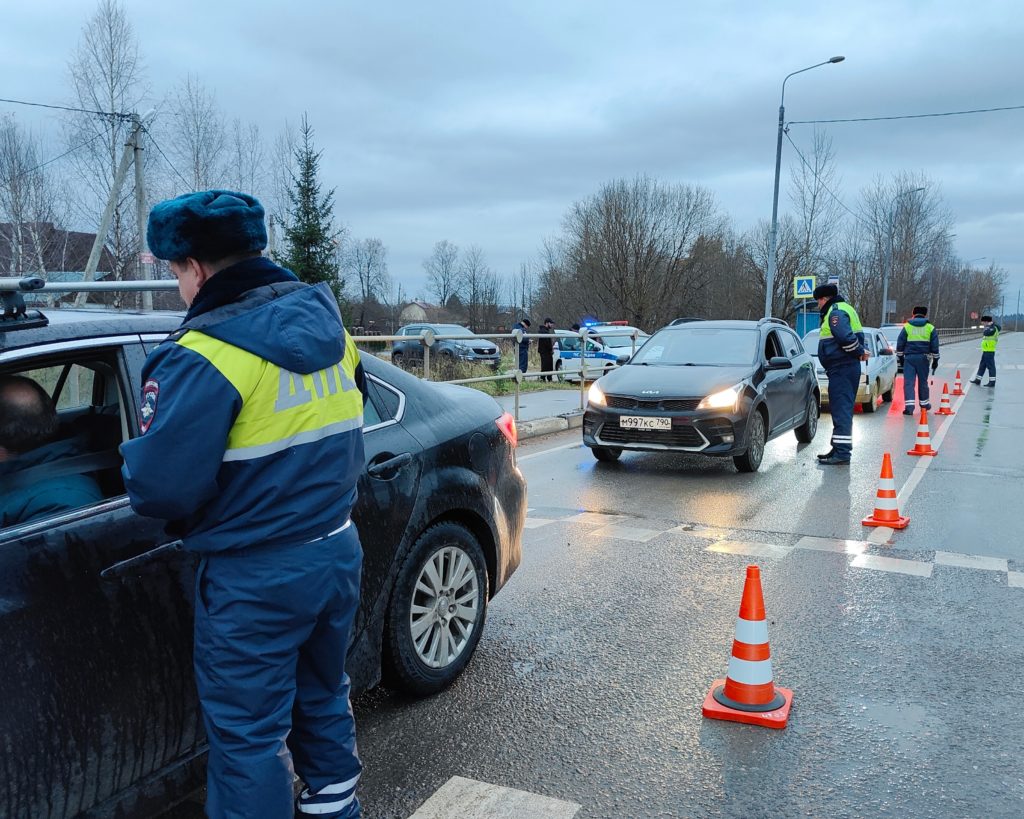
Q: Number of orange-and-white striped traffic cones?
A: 5